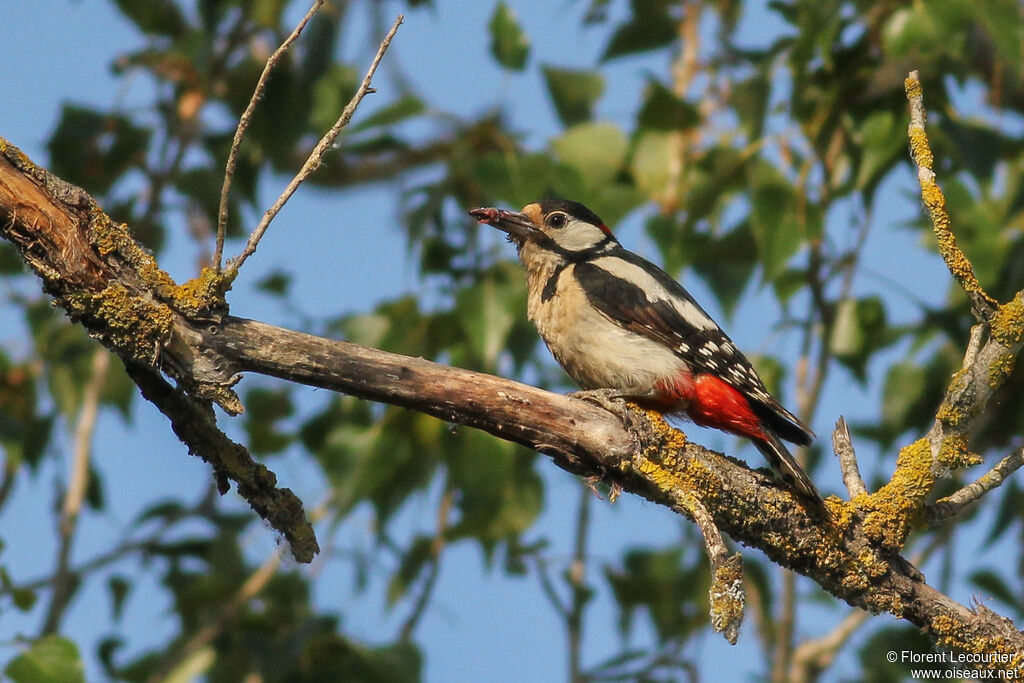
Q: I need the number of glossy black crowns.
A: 1